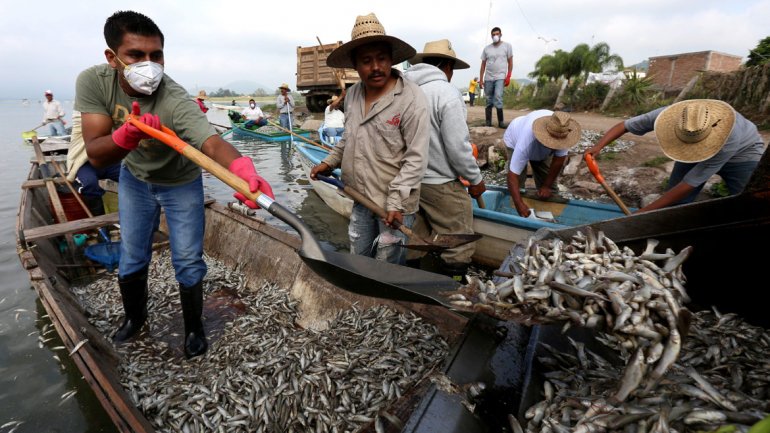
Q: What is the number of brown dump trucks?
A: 1